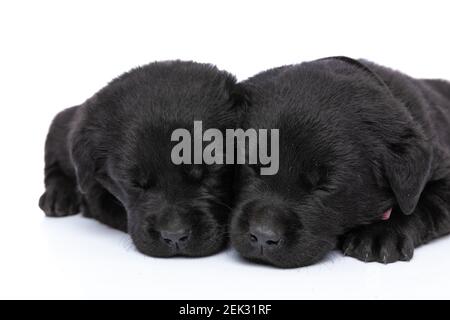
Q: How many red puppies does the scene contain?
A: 0